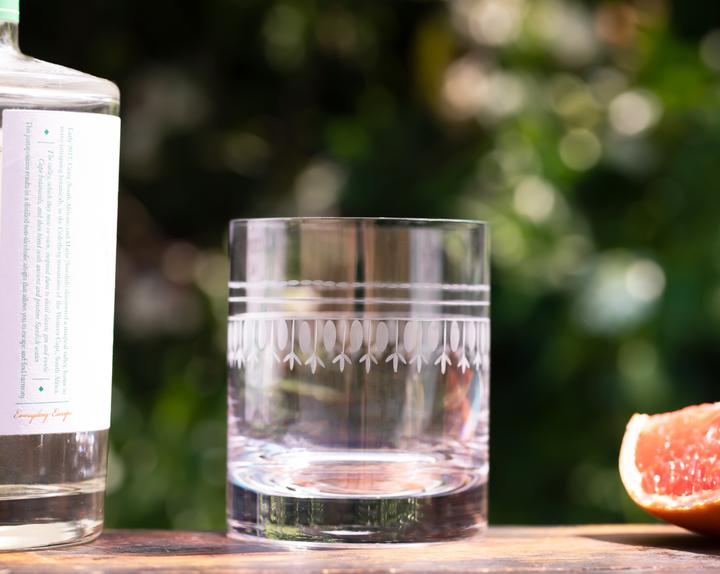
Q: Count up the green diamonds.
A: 2